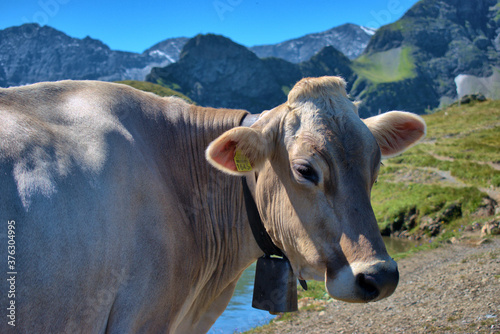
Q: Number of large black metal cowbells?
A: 1